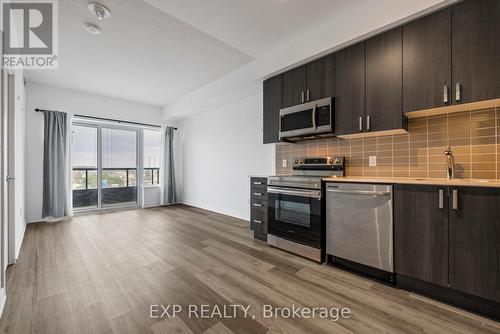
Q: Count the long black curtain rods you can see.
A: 1